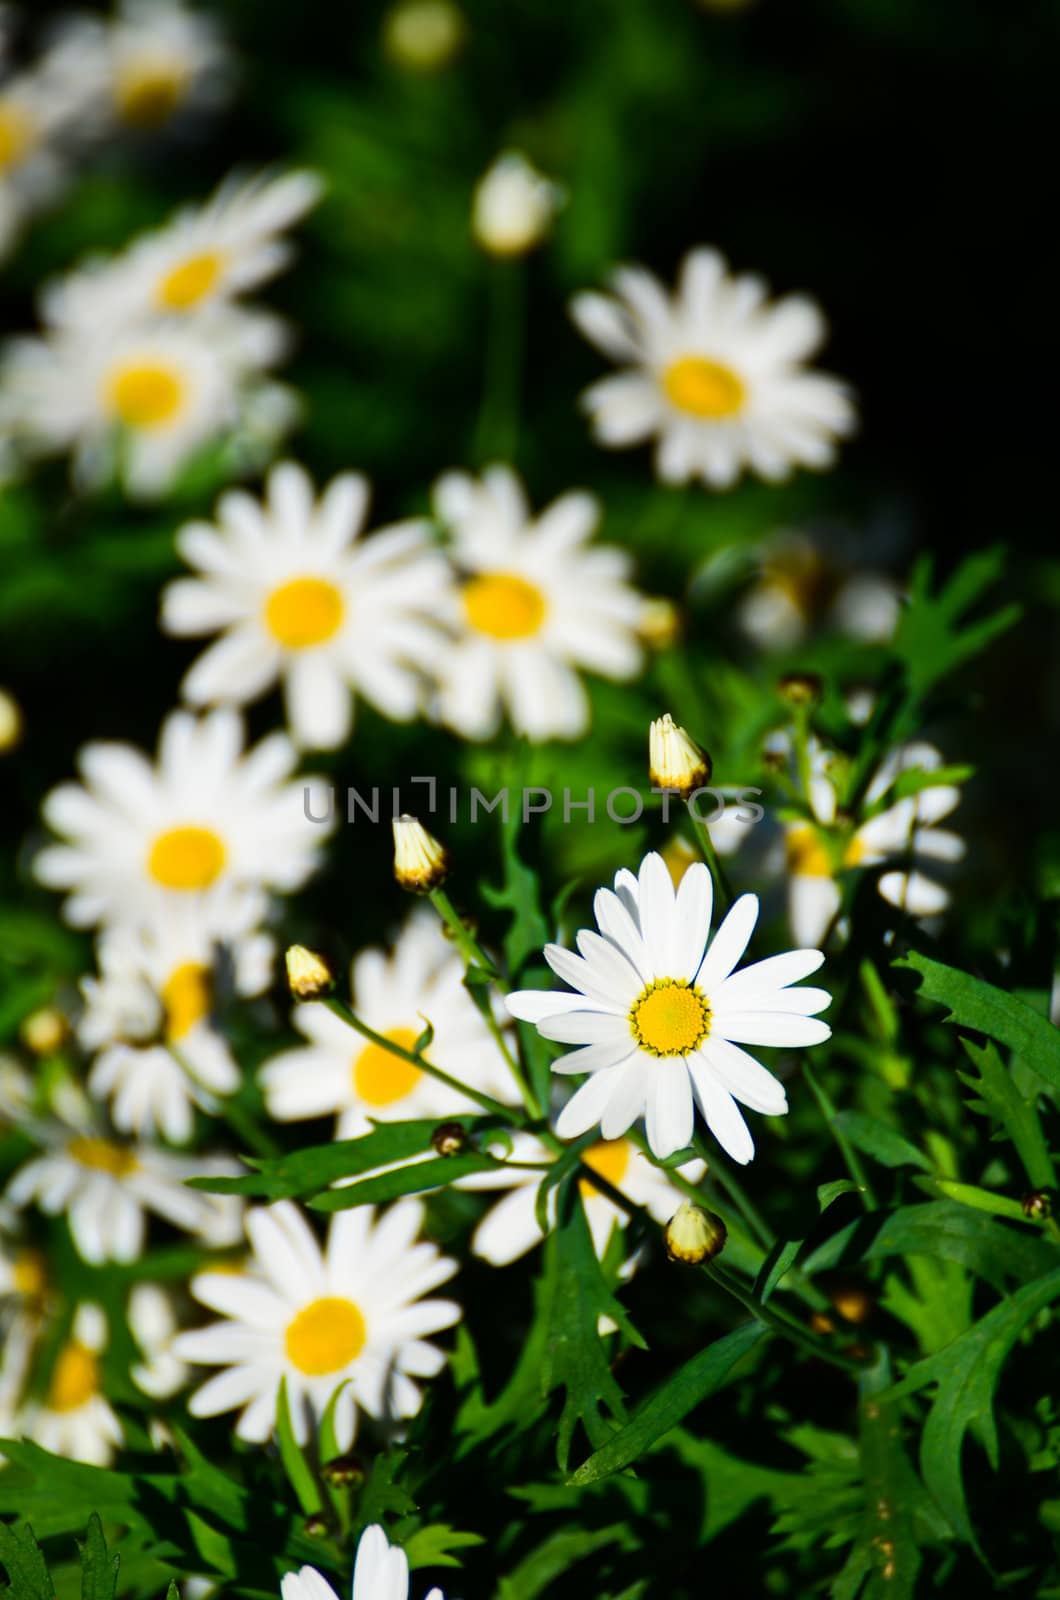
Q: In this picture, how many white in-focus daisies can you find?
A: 1